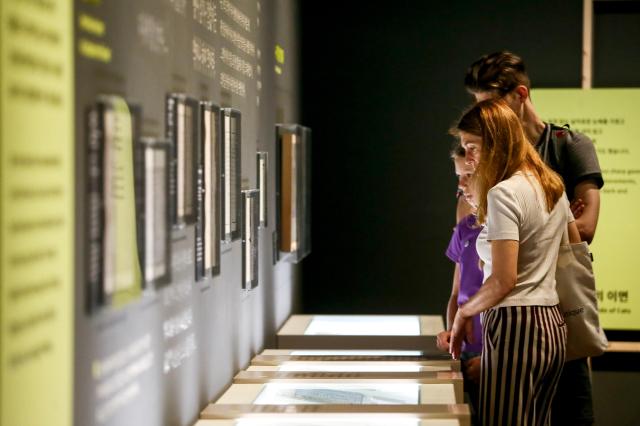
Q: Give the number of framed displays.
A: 8